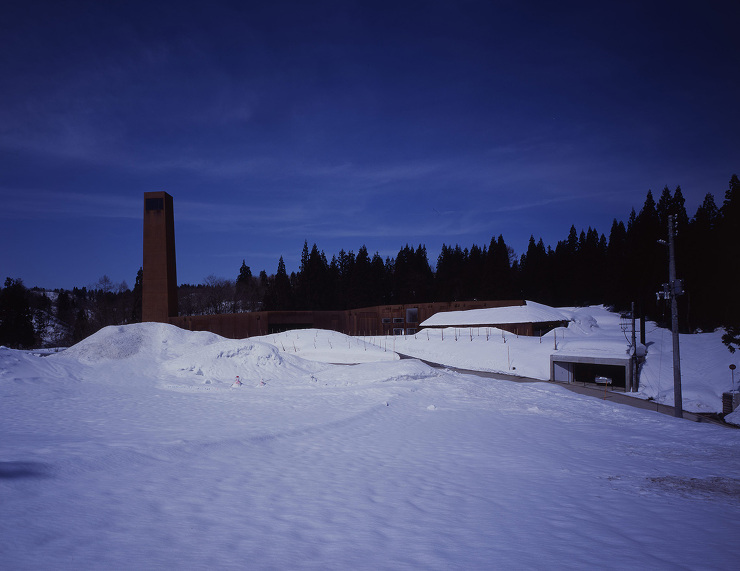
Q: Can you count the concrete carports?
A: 1